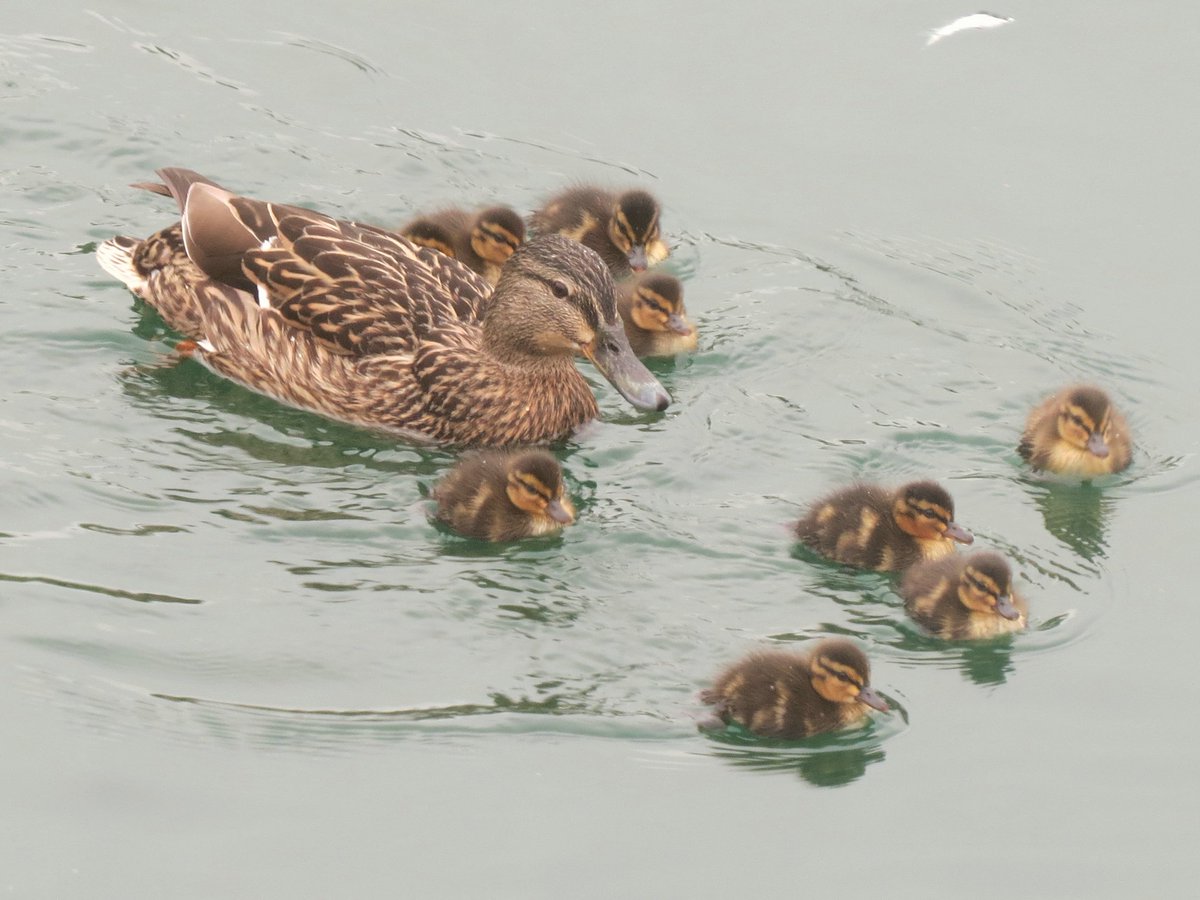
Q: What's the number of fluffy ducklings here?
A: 9